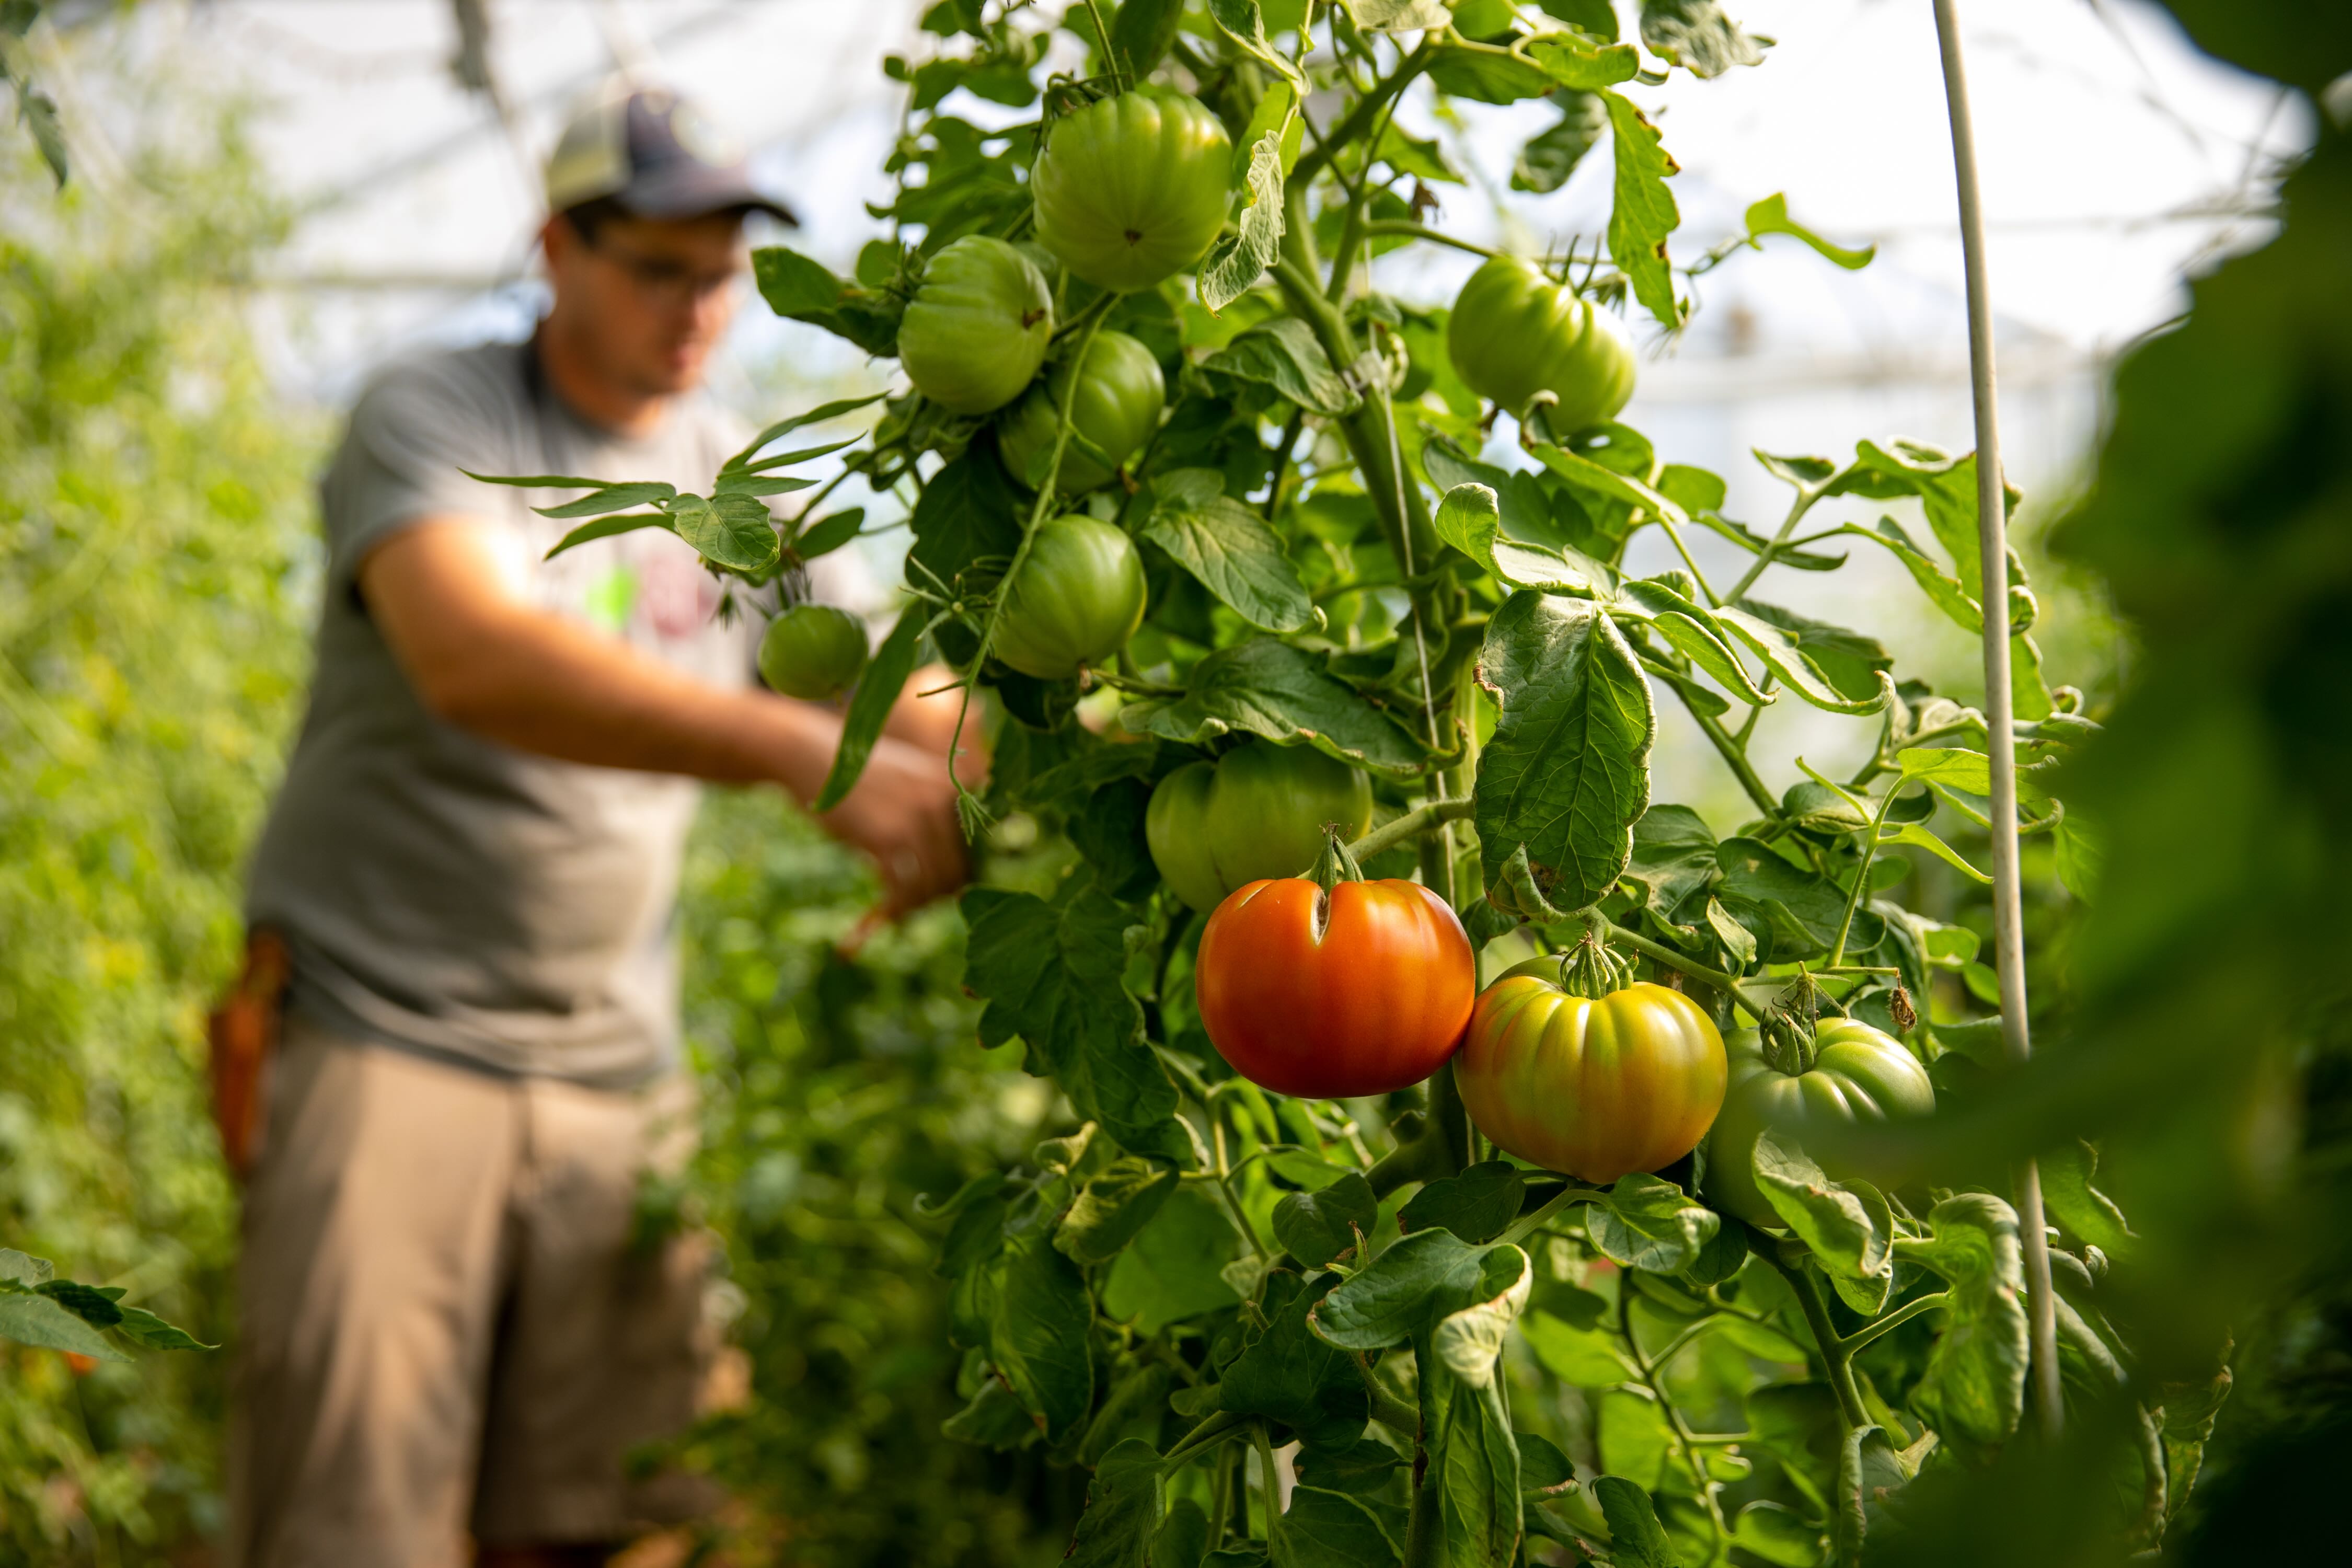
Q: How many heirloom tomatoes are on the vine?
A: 10